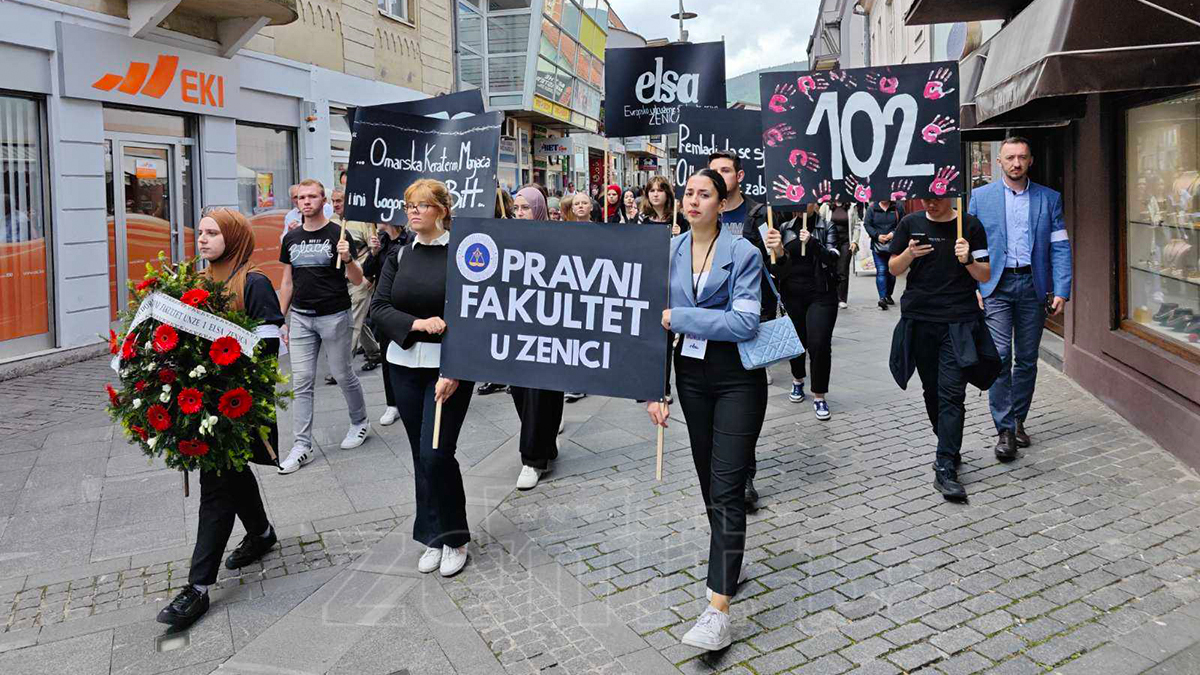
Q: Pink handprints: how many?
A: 13